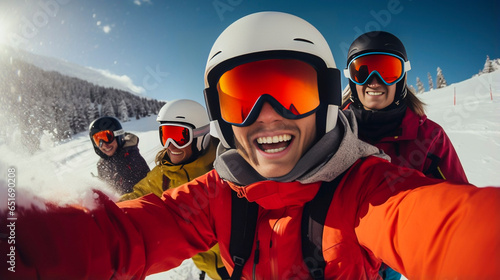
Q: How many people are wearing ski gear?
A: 4